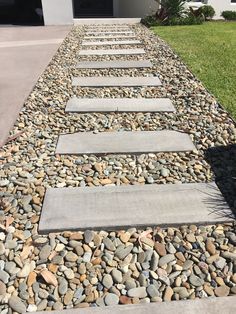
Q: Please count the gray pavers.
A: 12